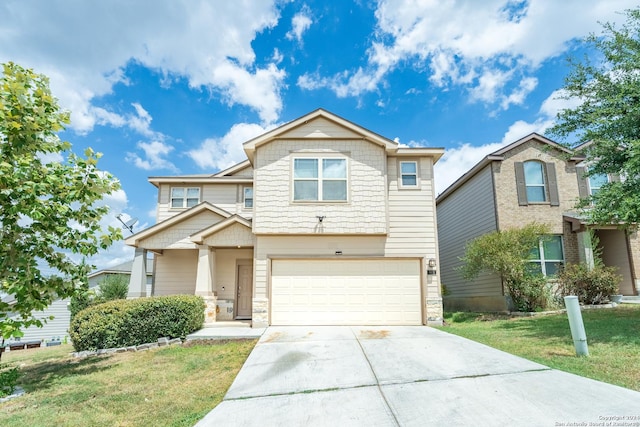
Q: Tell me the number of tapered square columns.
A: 2